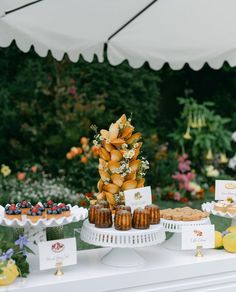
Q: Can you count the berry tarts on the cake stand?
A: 7